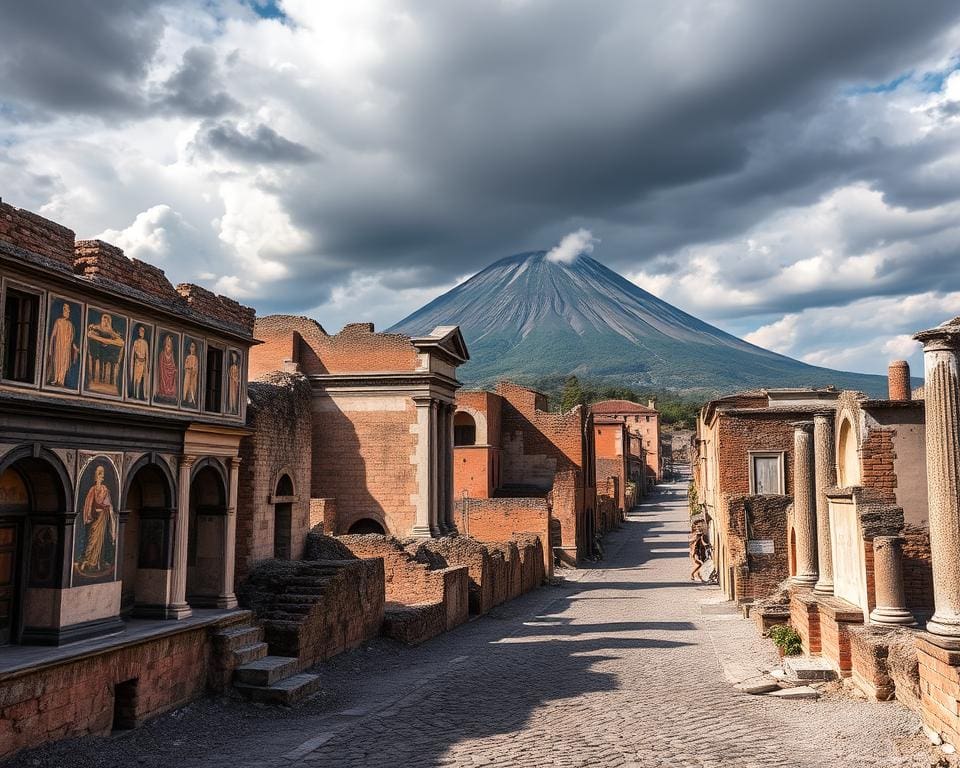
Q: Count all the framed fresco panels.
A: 7